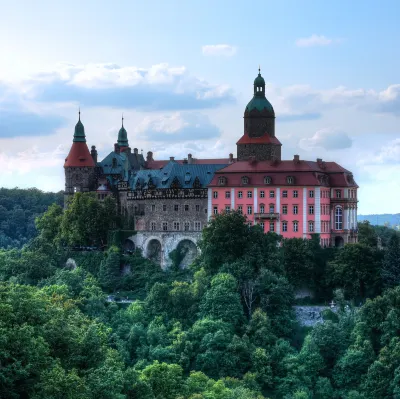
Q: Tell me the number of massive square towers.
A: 1